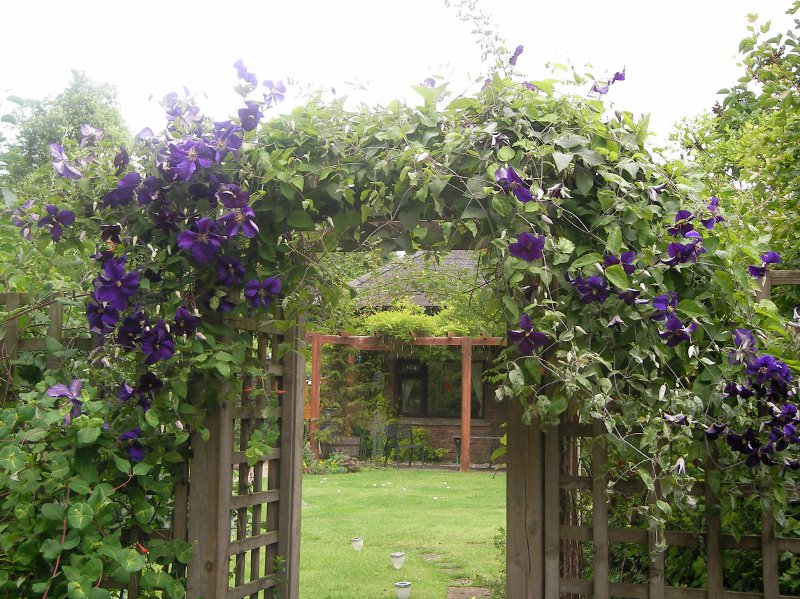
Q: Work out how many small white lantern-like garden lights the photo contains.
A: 3